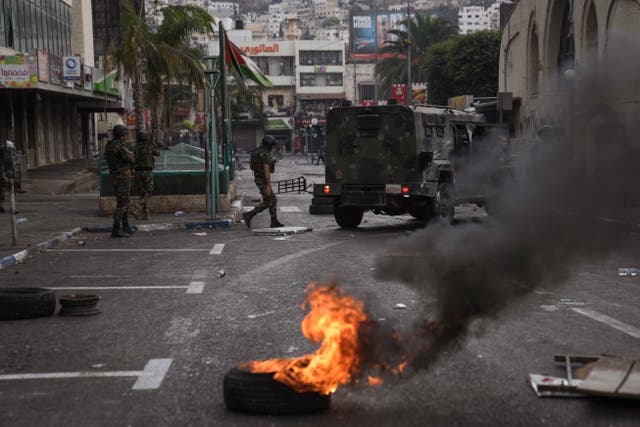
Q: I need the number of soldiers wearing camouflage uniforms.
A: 3